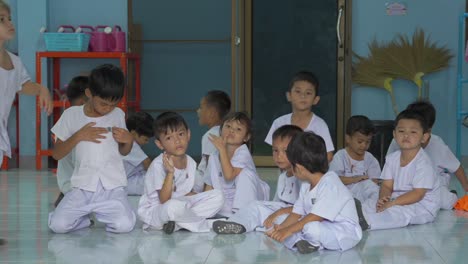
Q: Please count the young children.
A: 13